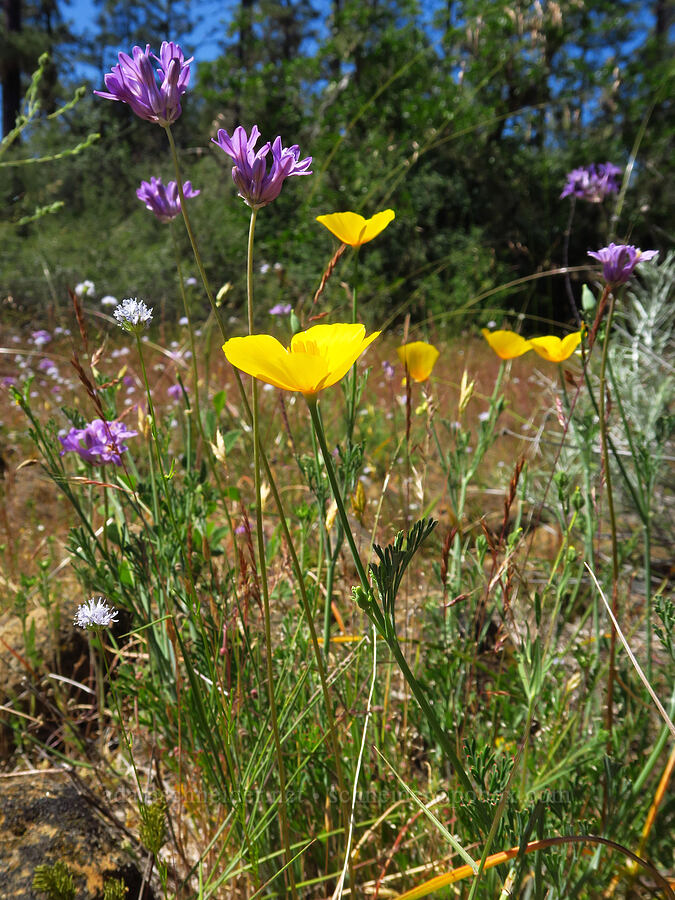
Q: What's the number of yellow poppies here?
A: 5